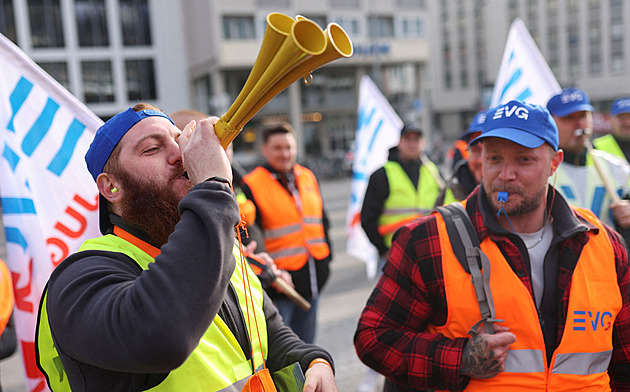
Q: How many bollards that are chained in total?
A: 0